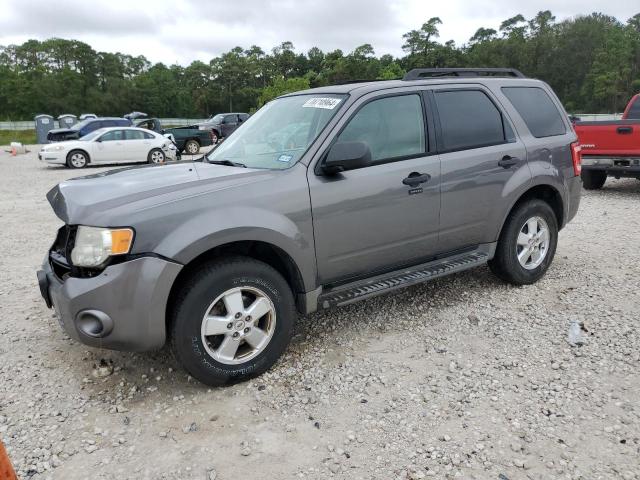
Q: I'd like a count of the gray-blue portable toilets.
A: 2